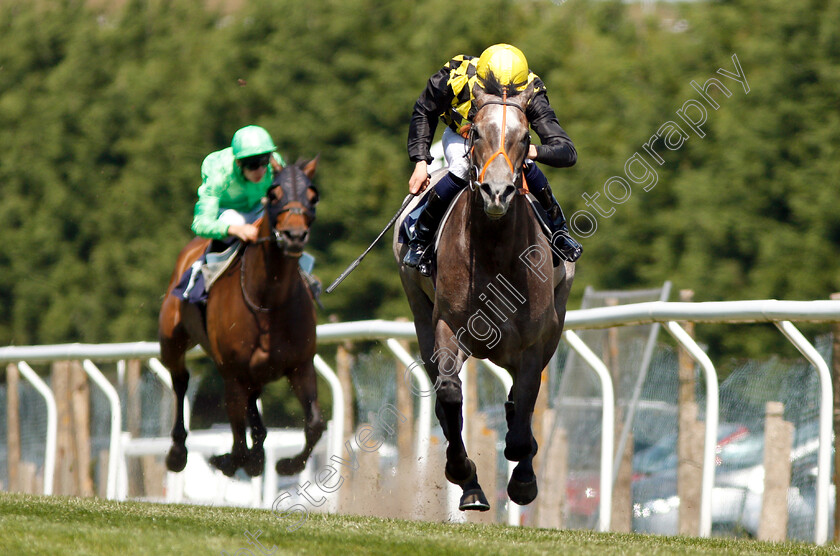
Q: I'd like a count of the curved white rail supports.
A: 9